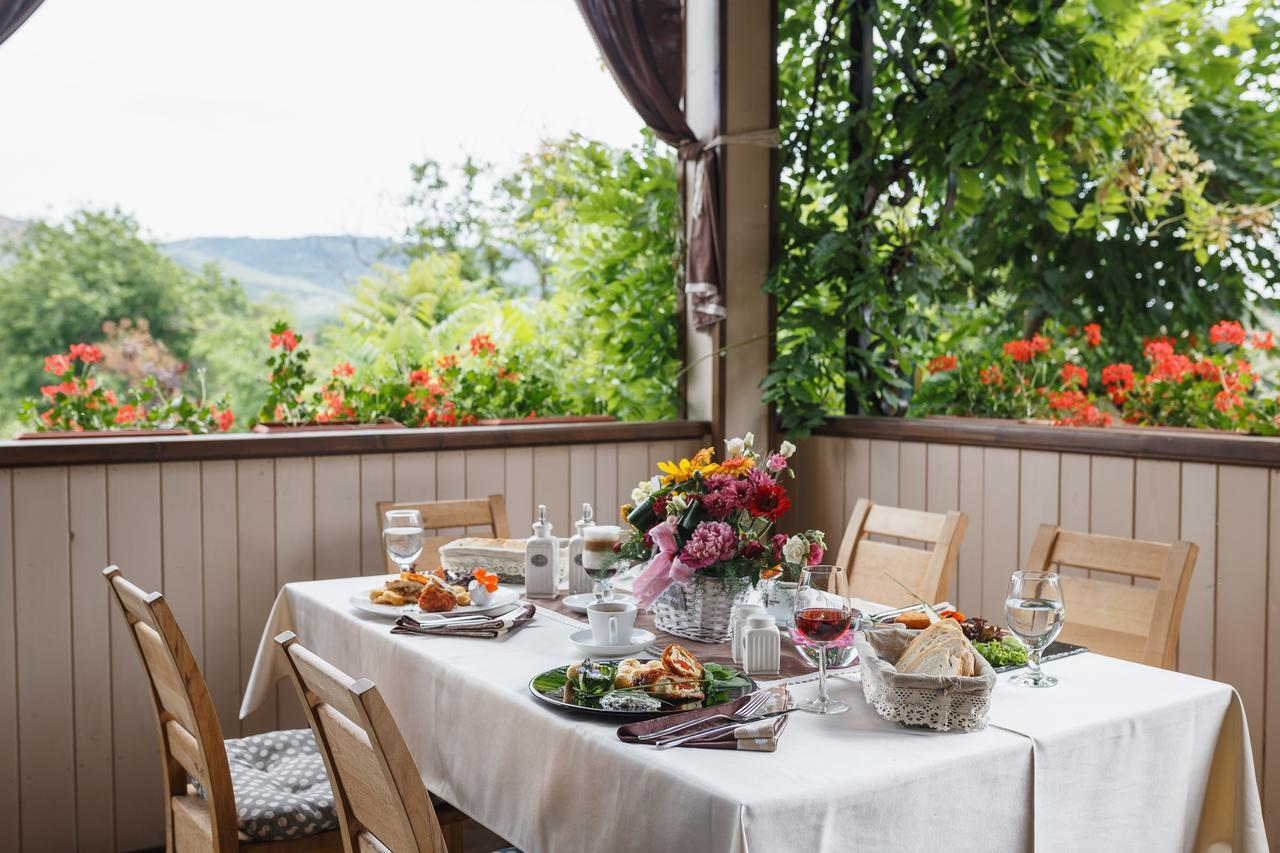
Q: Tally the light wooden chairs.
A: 5